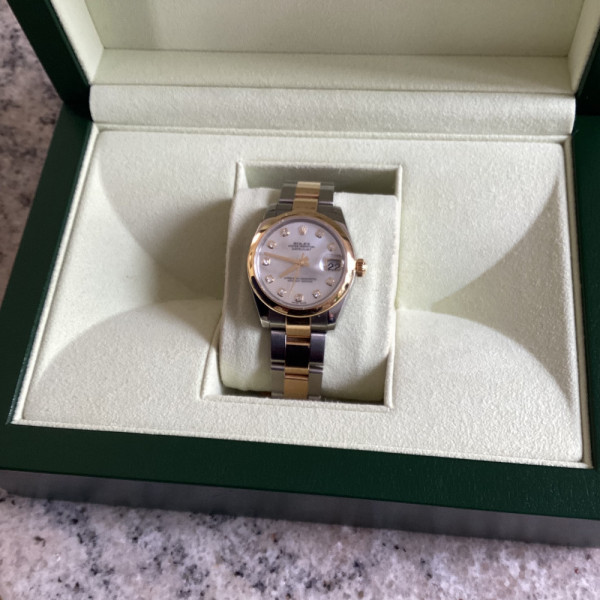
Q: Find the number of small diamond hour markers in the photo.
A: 10